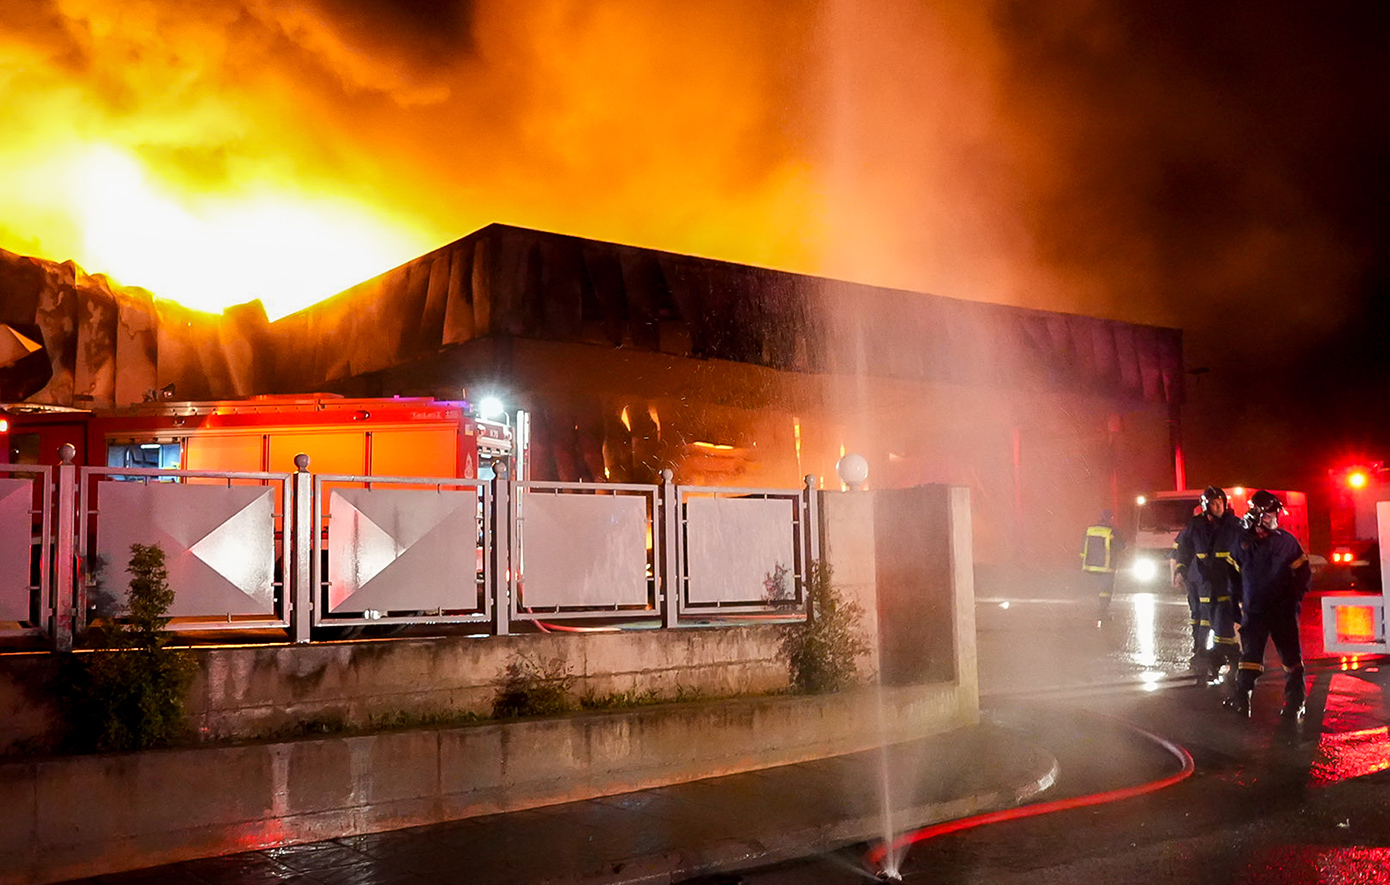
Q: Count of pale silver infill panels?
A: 5